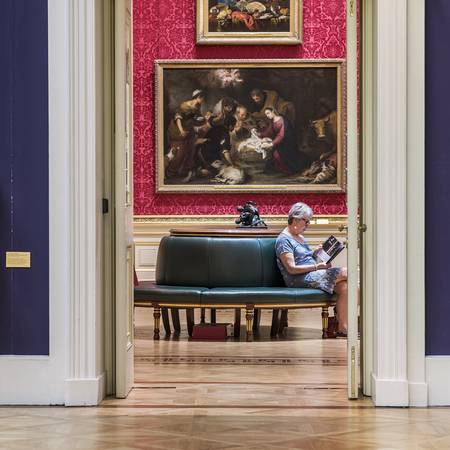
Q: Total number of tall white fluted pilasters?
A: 2